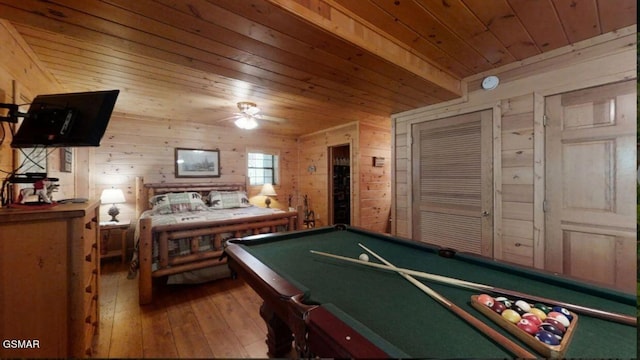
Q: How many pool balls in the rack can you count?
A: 15